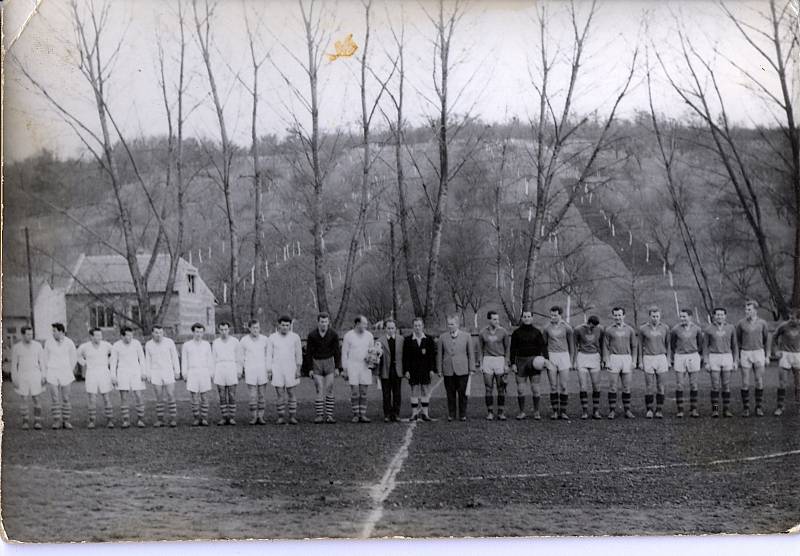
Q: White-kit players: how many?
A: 10